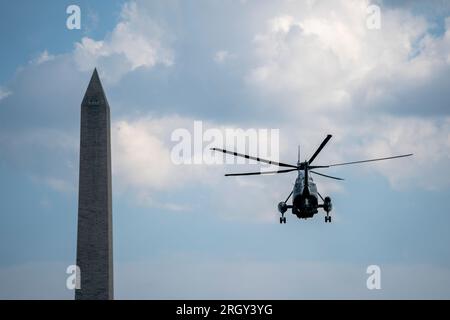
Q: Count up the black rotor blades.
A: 5